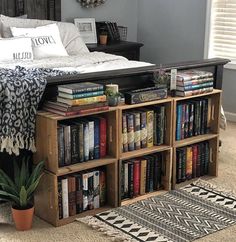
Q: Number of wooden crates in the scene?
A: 6